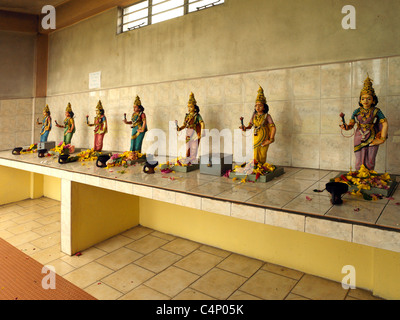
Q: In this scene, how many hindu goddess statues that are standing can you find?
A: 7